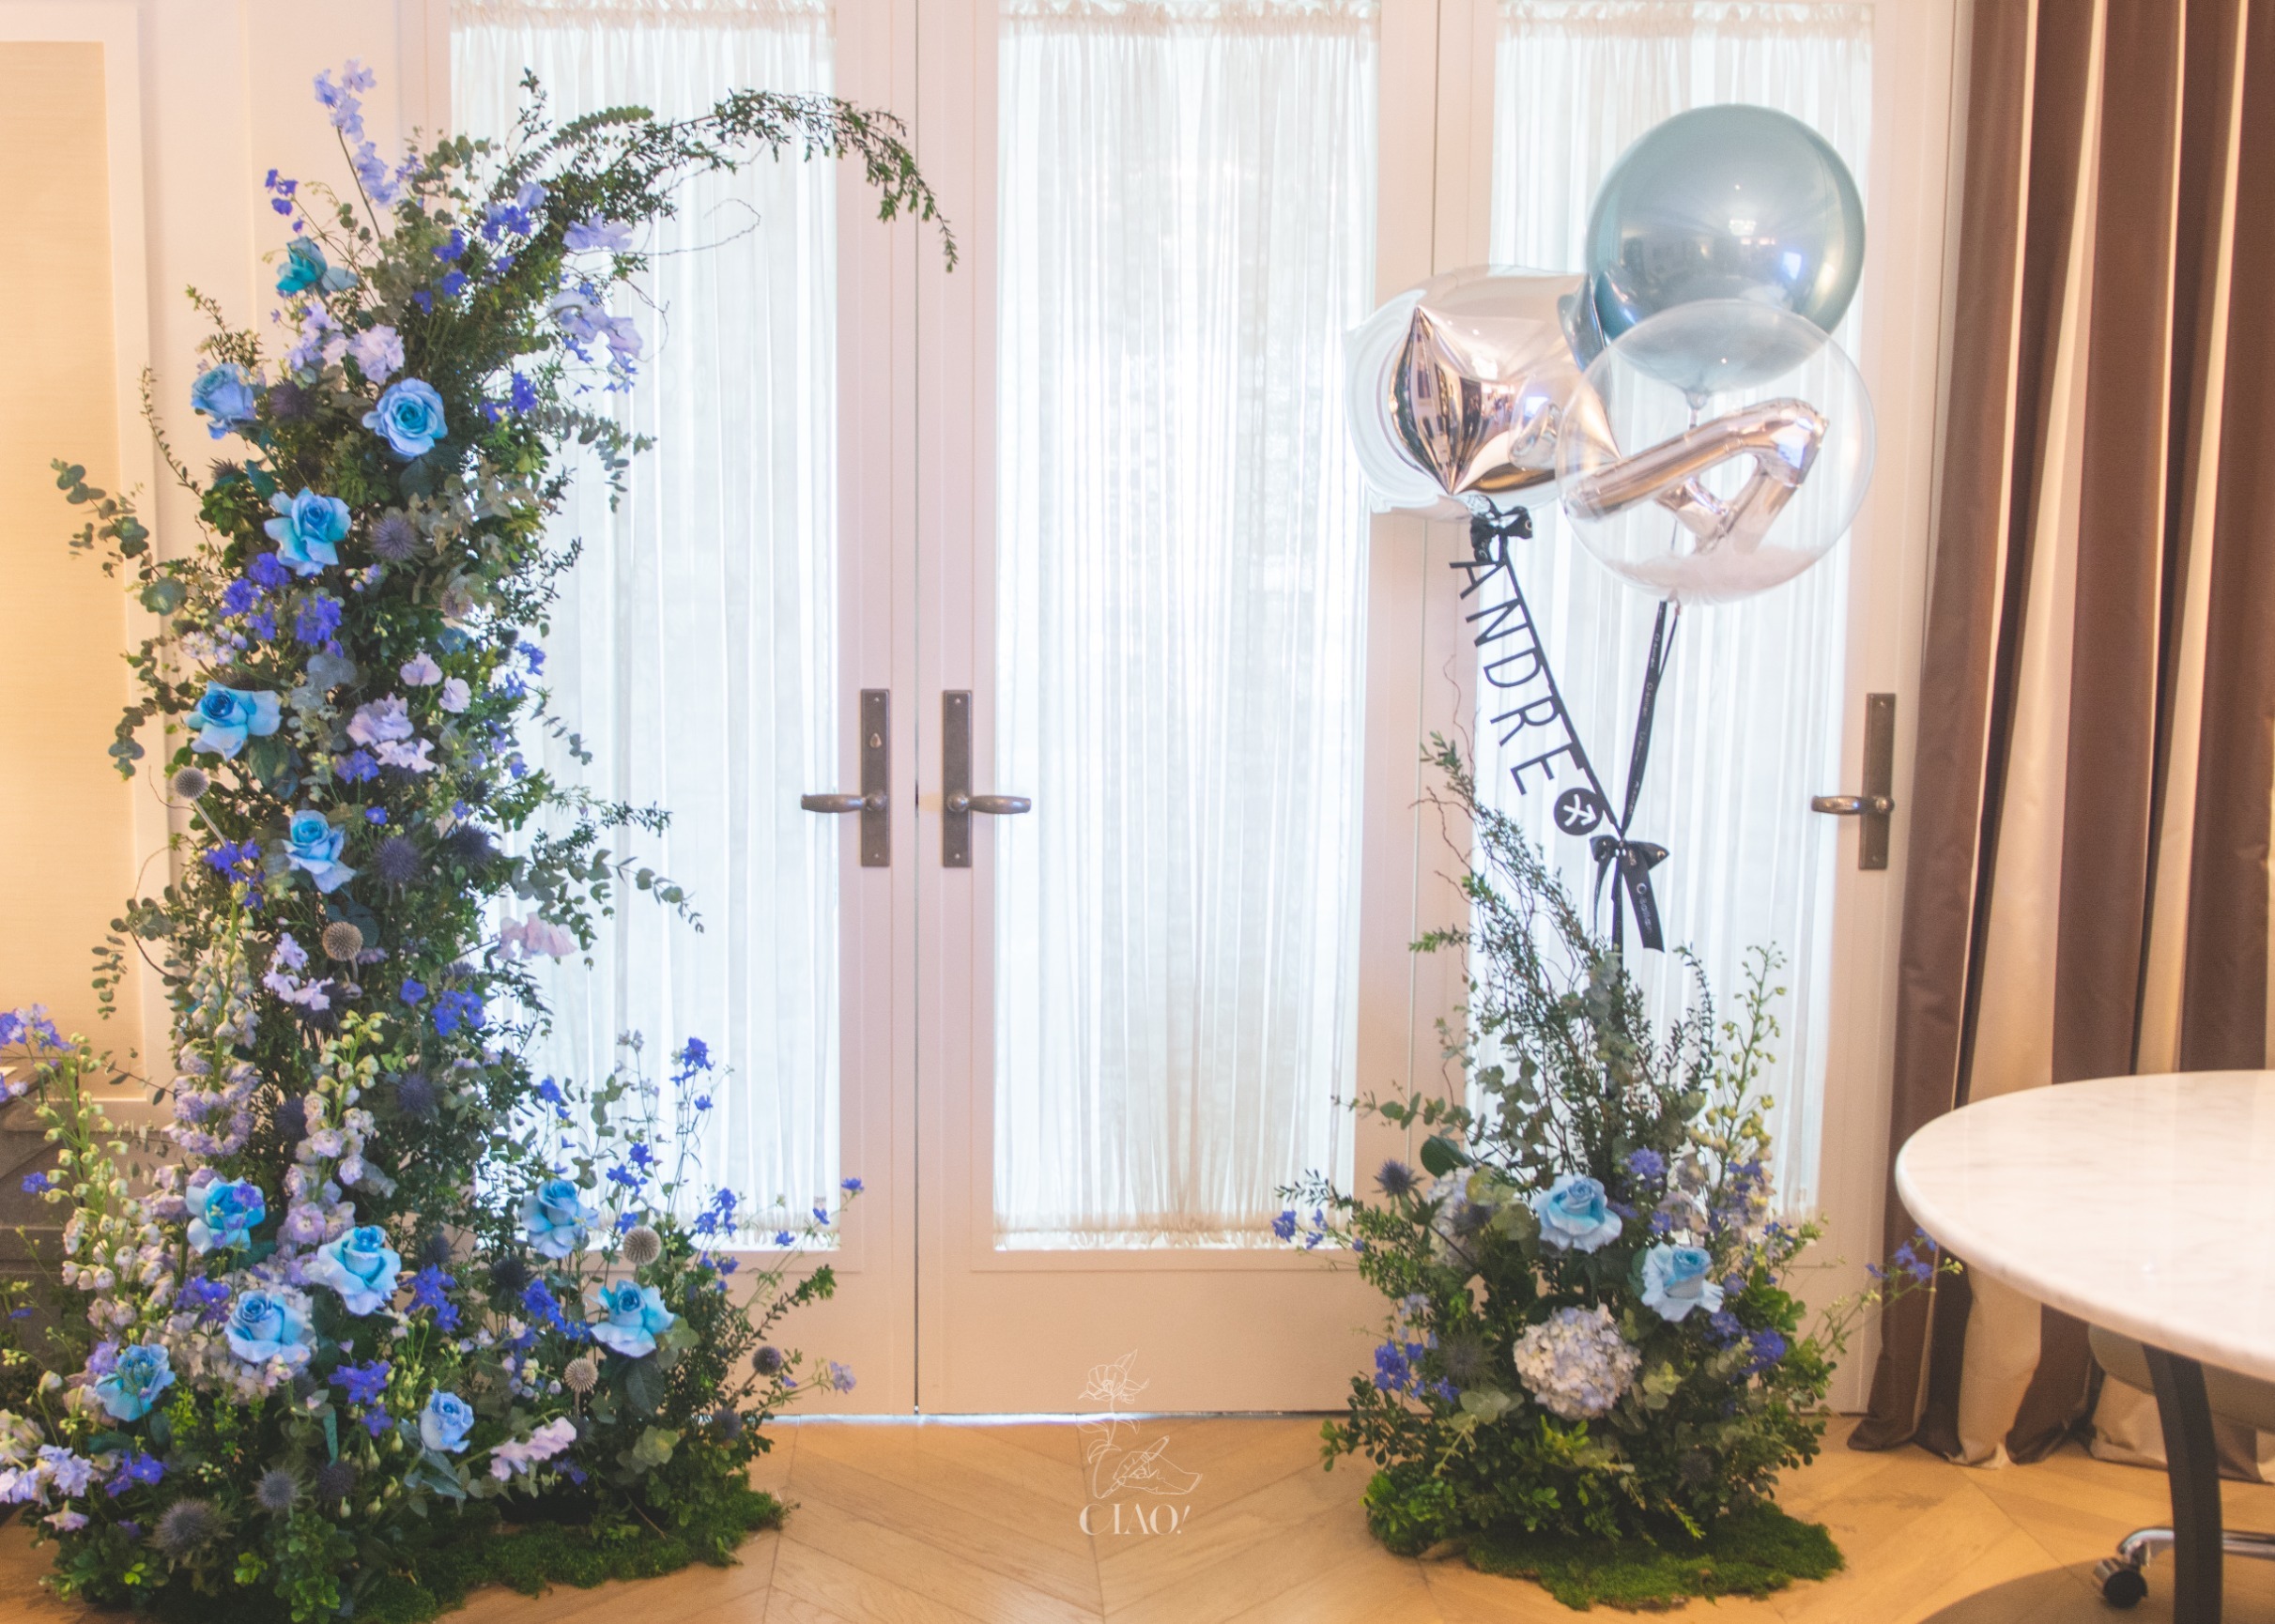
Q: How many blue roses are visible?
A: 15